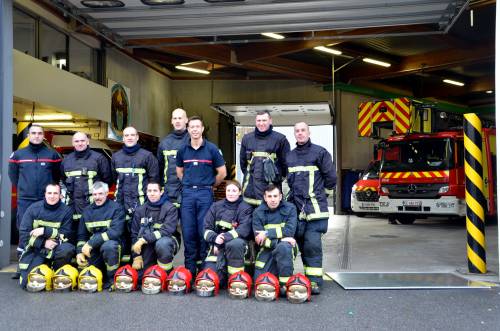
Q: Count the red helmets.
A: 7